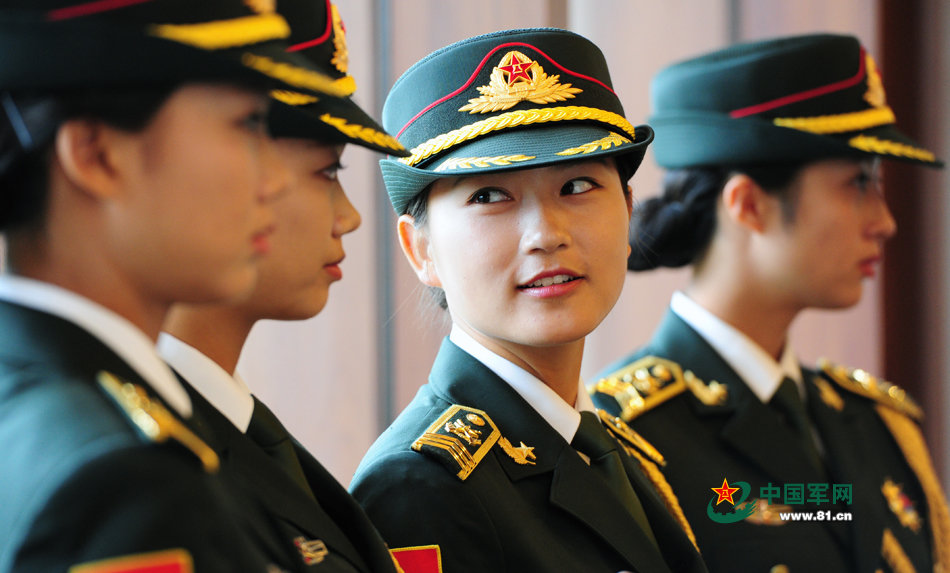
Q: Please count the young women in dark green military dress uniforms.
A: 4